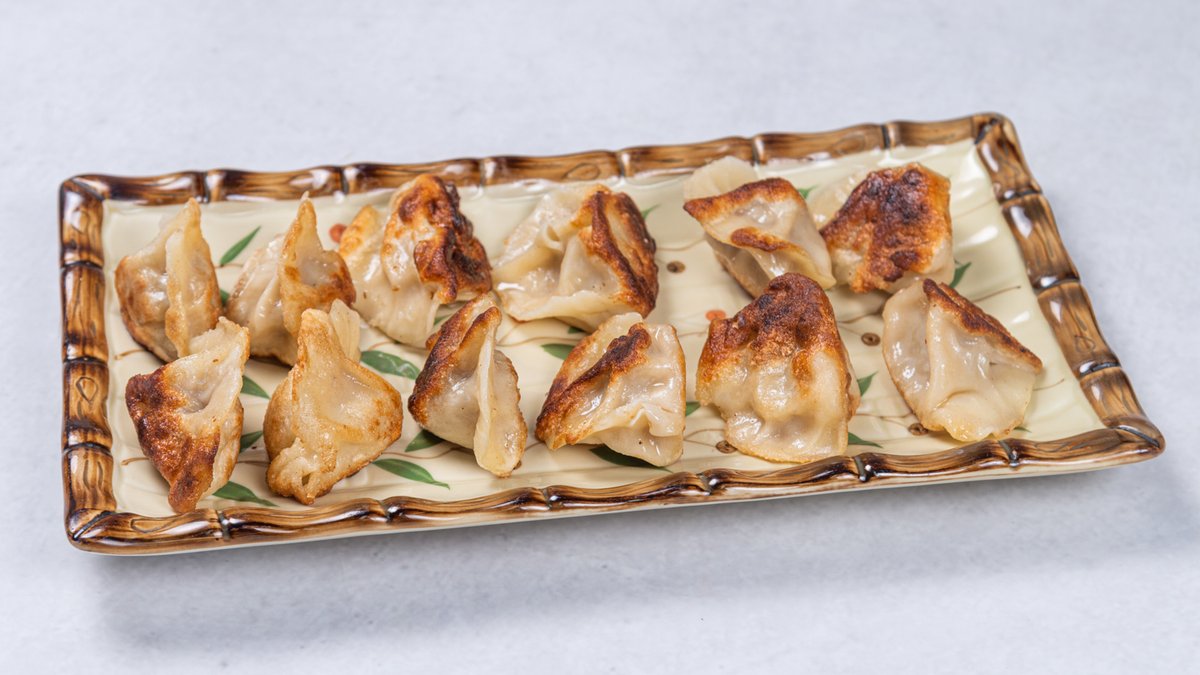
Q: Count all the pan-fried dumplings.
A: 12